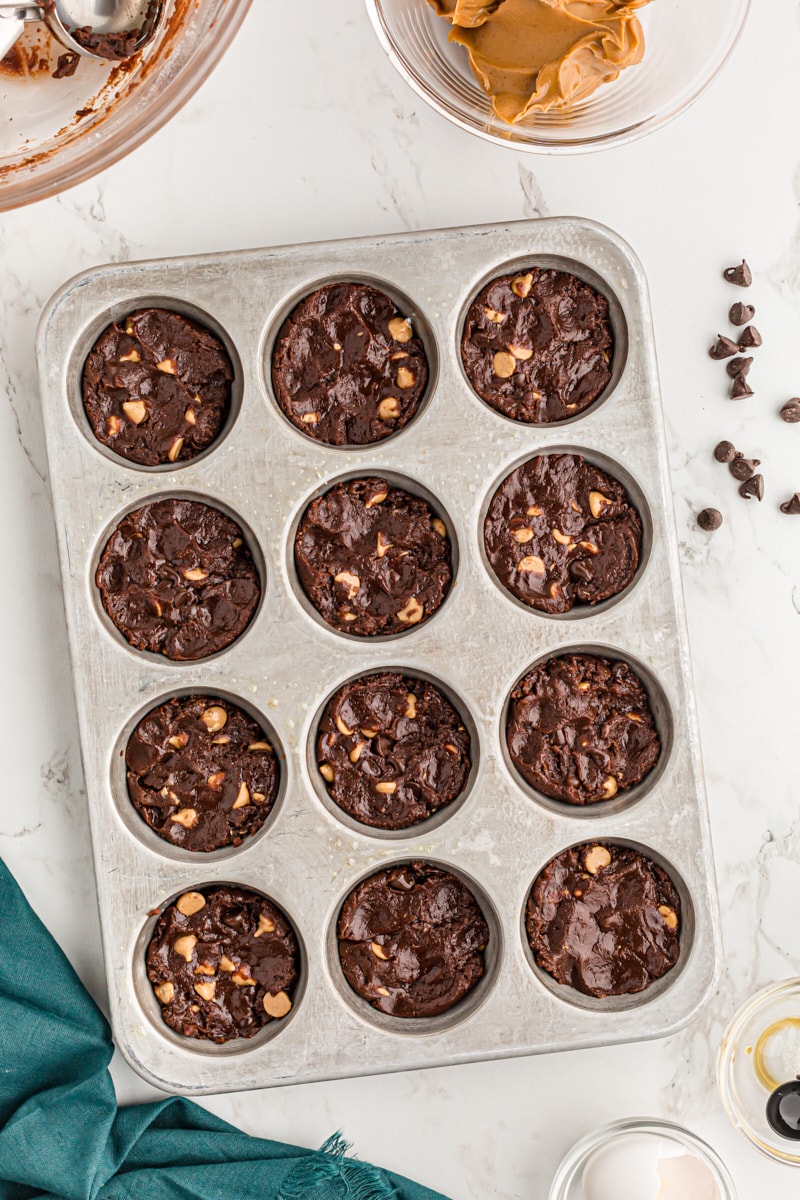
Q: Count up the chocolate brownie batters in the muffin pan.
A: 12